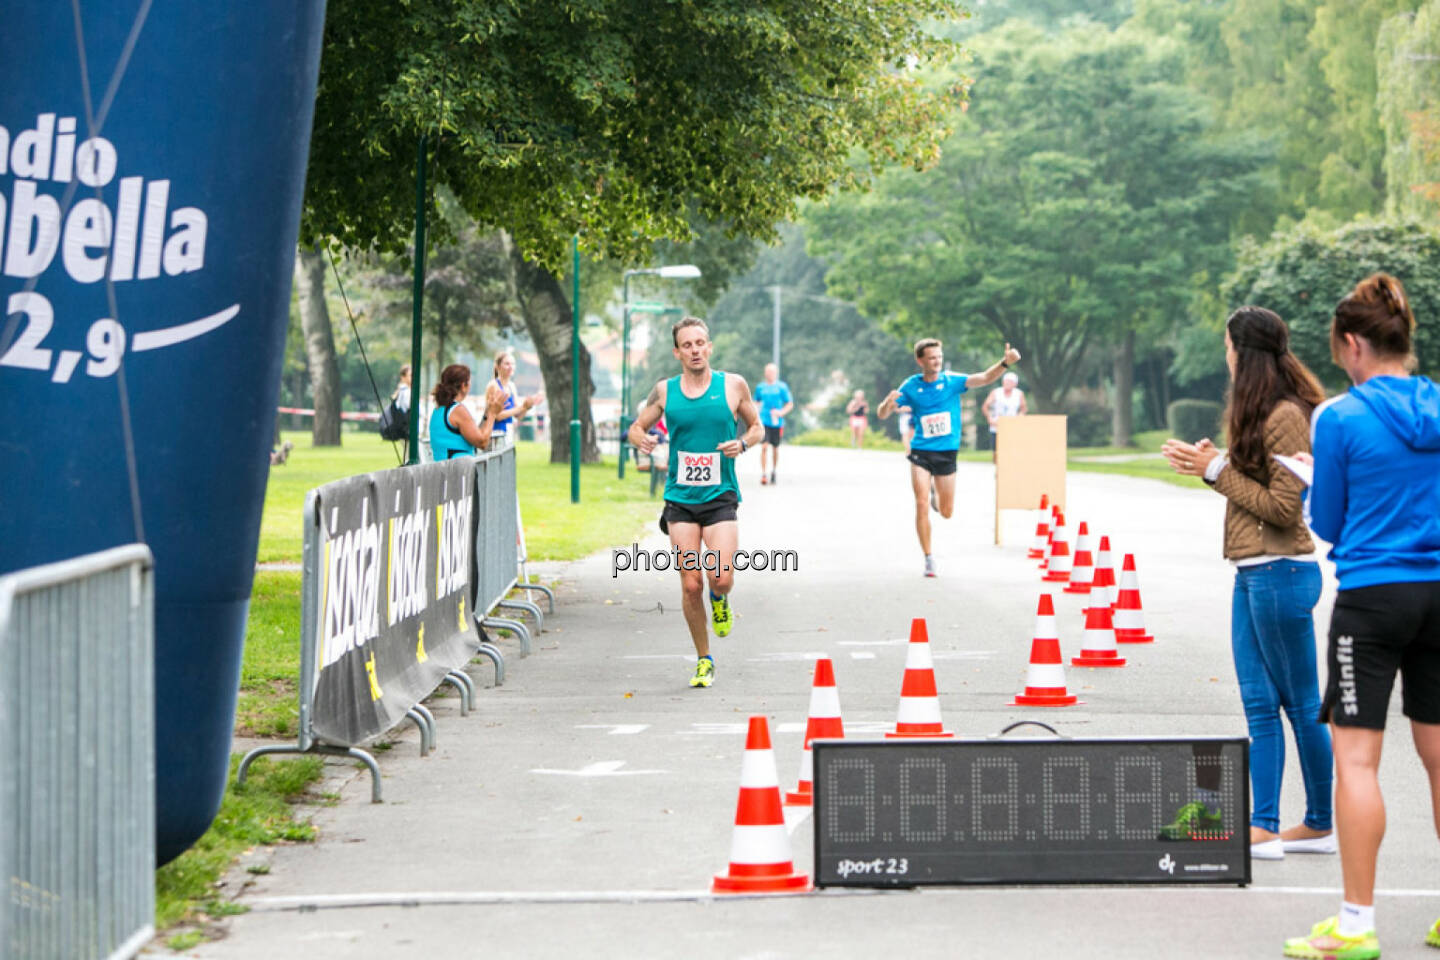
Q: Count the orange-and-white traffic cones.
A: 11